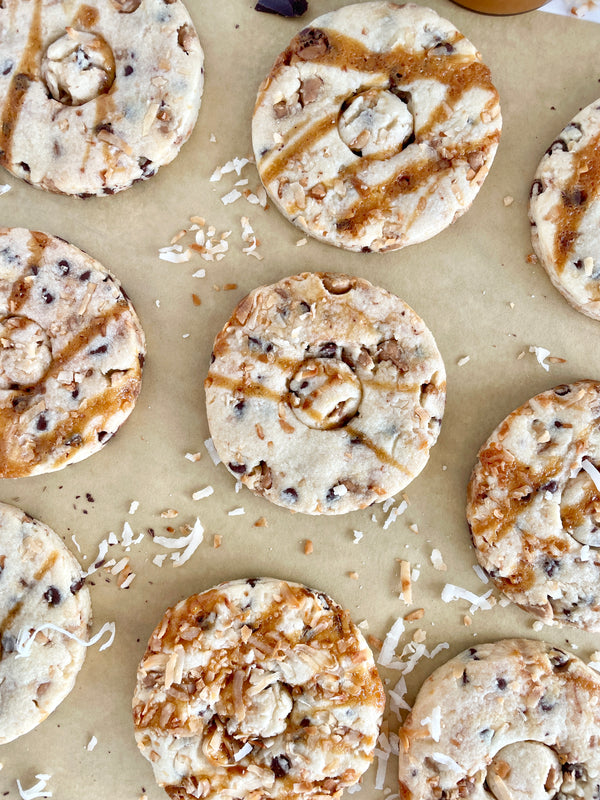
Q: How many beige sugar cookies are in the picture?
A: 9